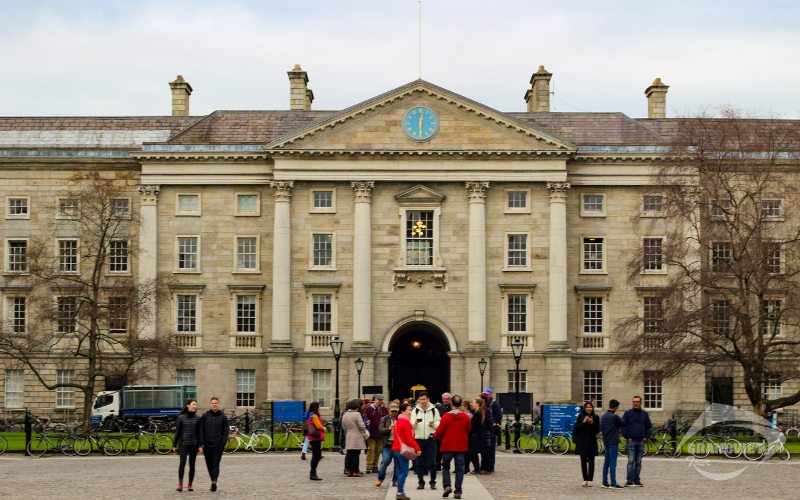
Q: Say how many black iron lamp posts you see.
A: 4